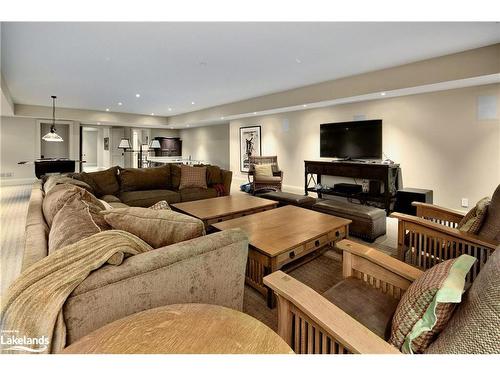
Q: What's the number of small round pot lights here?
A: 13